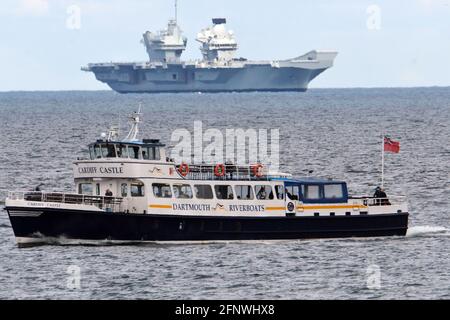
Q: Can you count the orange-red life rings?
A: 3